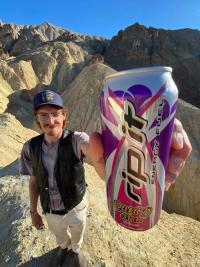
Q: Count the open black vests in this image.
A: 1